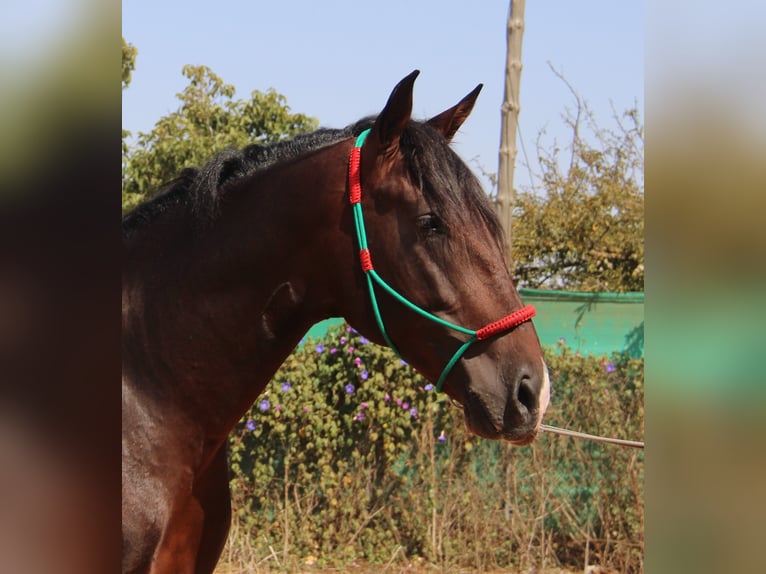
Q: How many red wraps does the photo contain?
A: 3